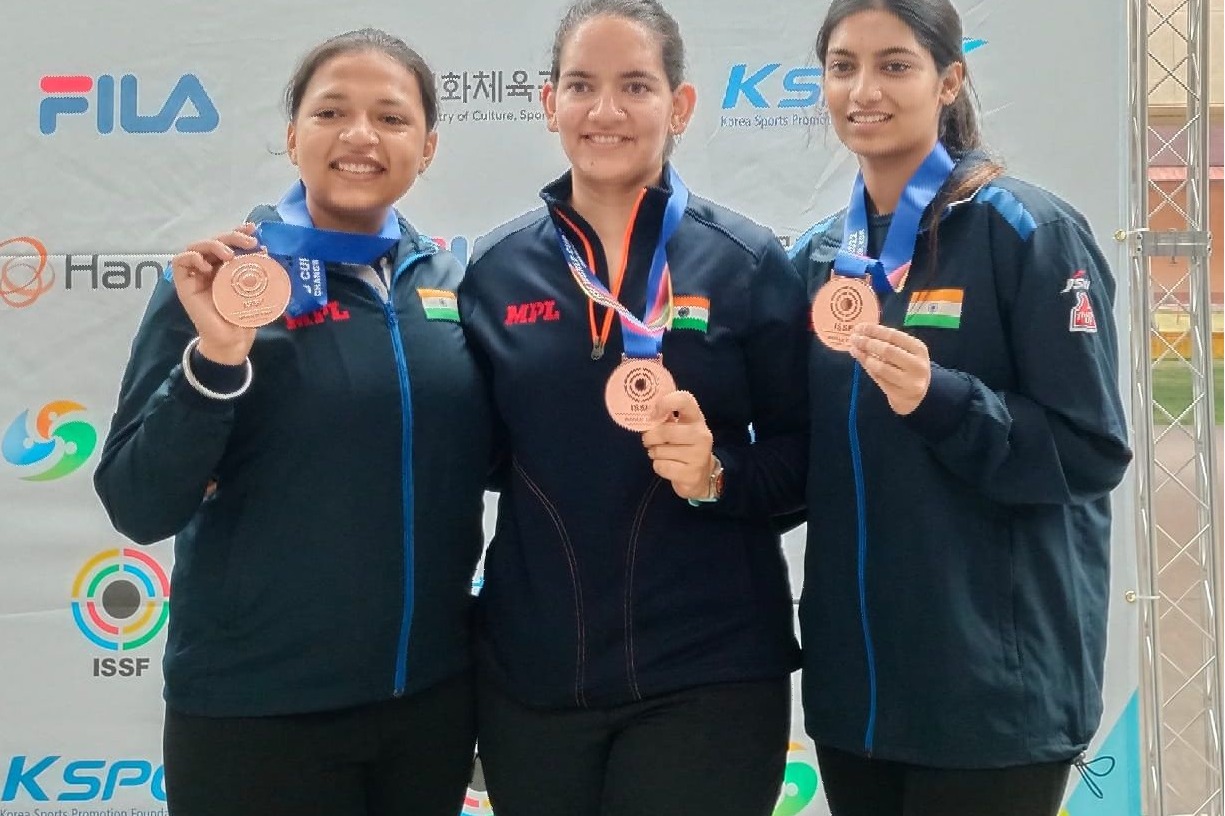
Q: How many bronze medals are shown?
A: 3